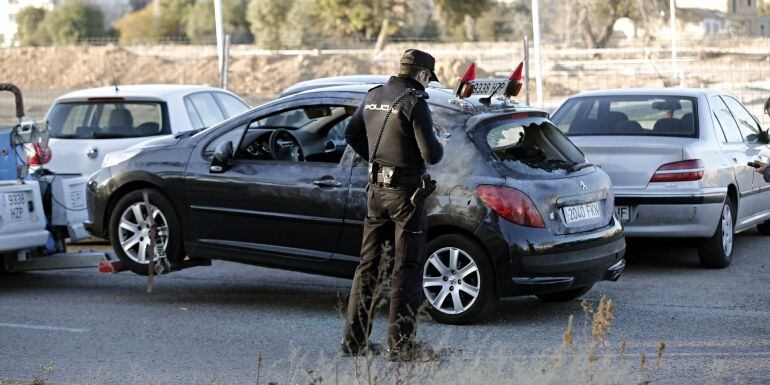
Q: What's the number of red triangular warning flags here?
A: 2